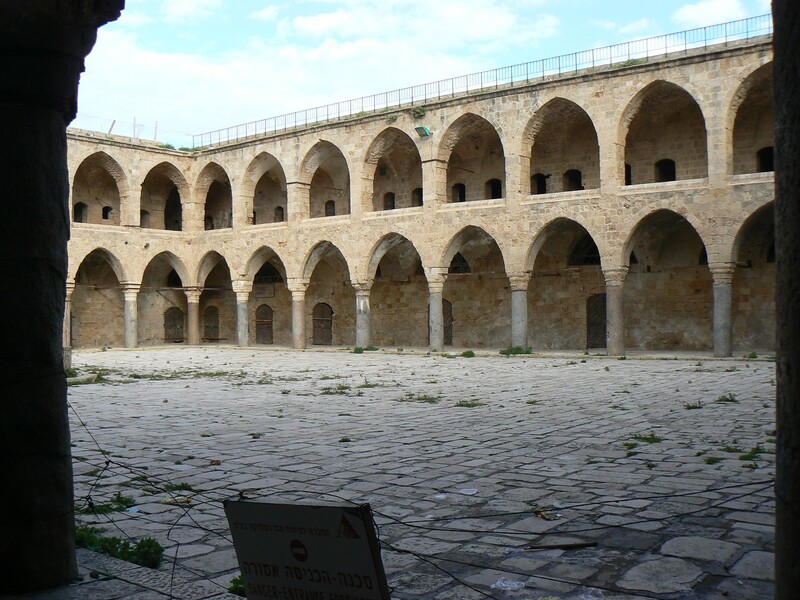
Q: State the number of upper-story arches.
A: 10